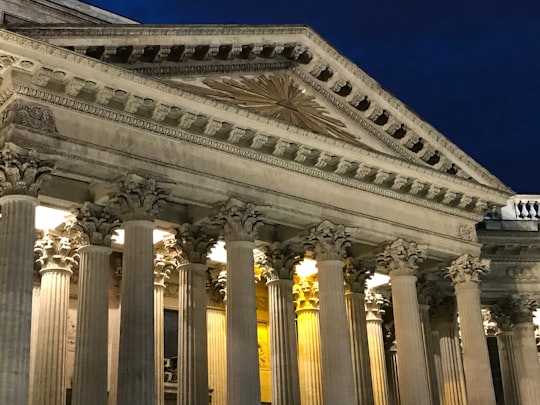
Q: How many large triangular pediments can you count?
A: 1